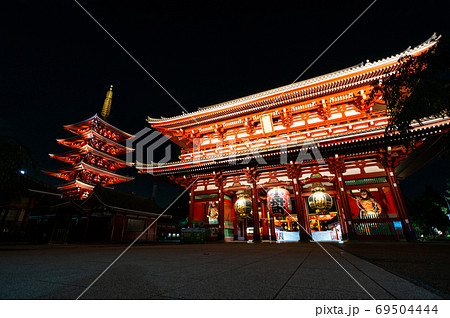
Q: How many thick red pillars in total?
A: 6